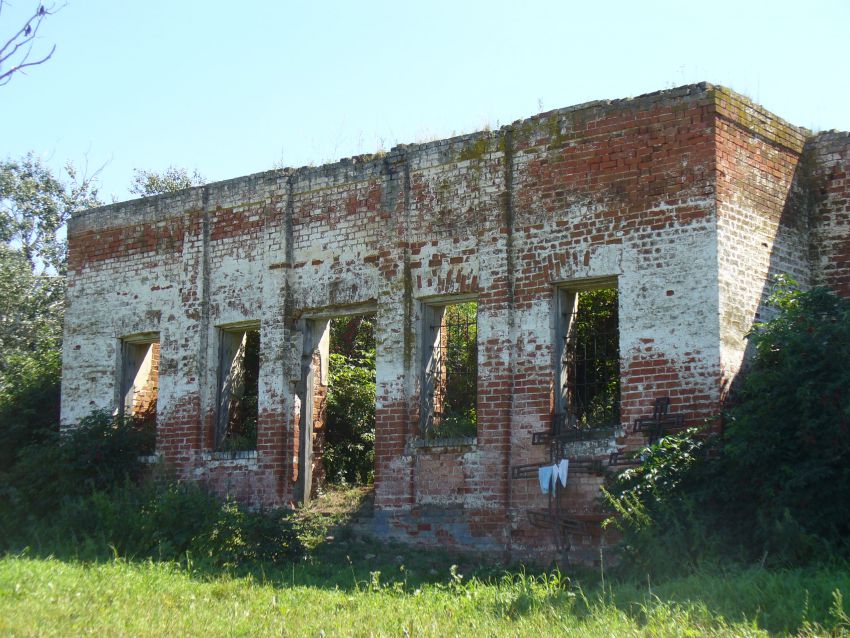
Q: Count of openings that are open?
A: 5